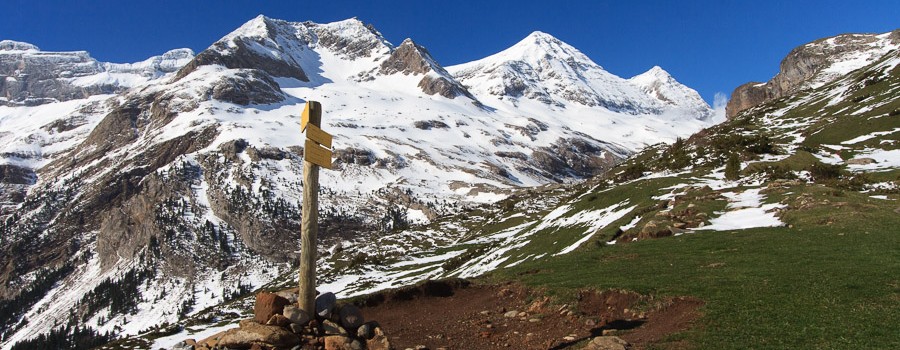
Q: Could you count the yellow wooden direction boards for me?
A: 3